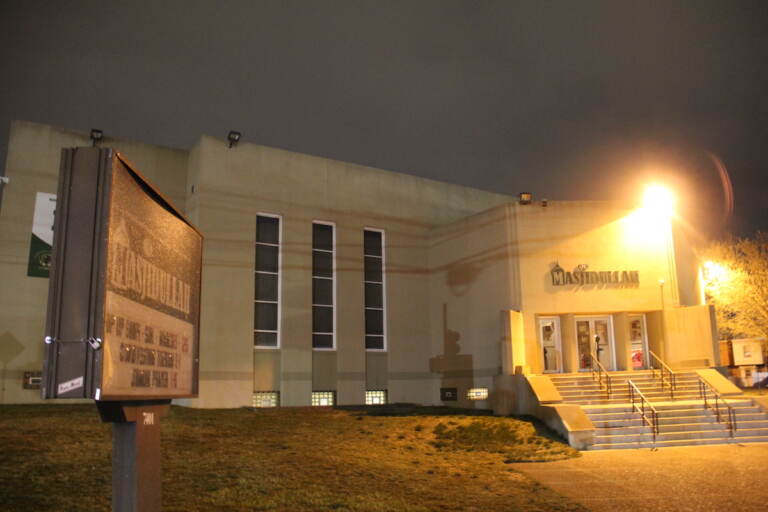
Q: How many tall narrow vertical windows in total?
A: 3